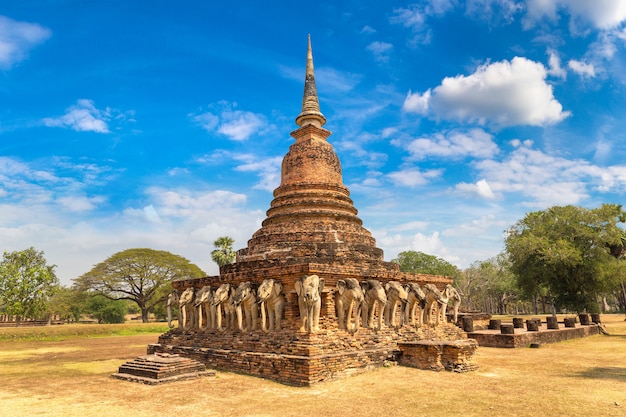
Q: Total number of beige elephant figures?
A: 13